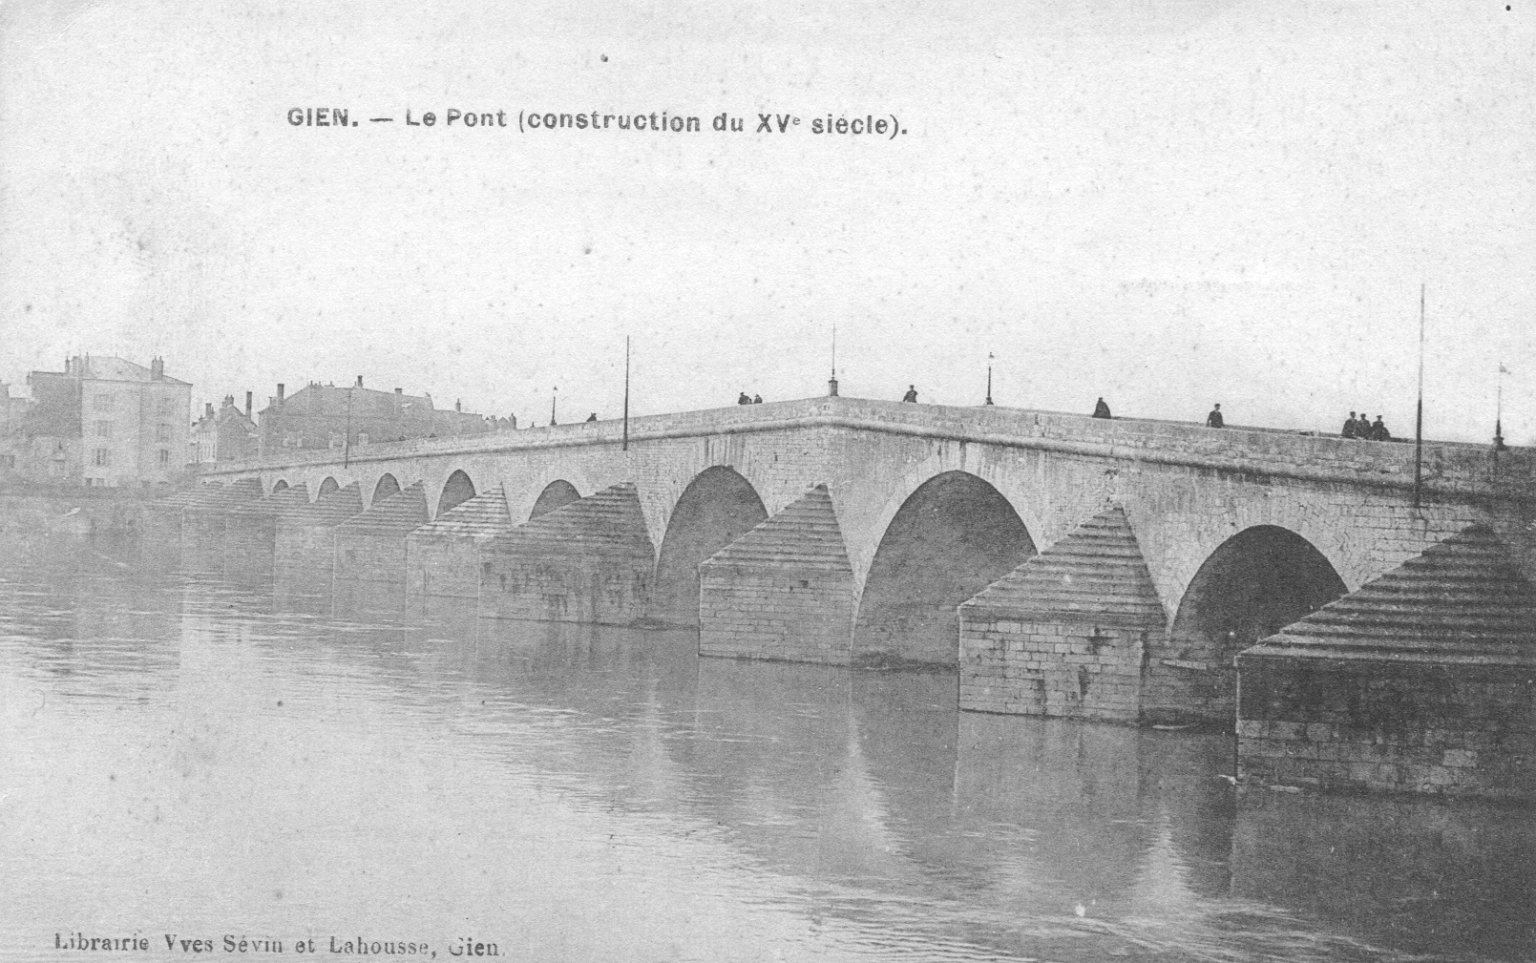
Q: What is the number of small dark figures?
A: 9